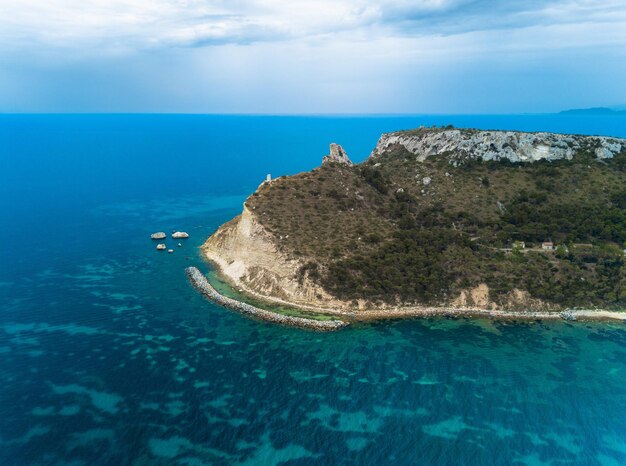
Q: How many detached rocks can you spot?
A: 5